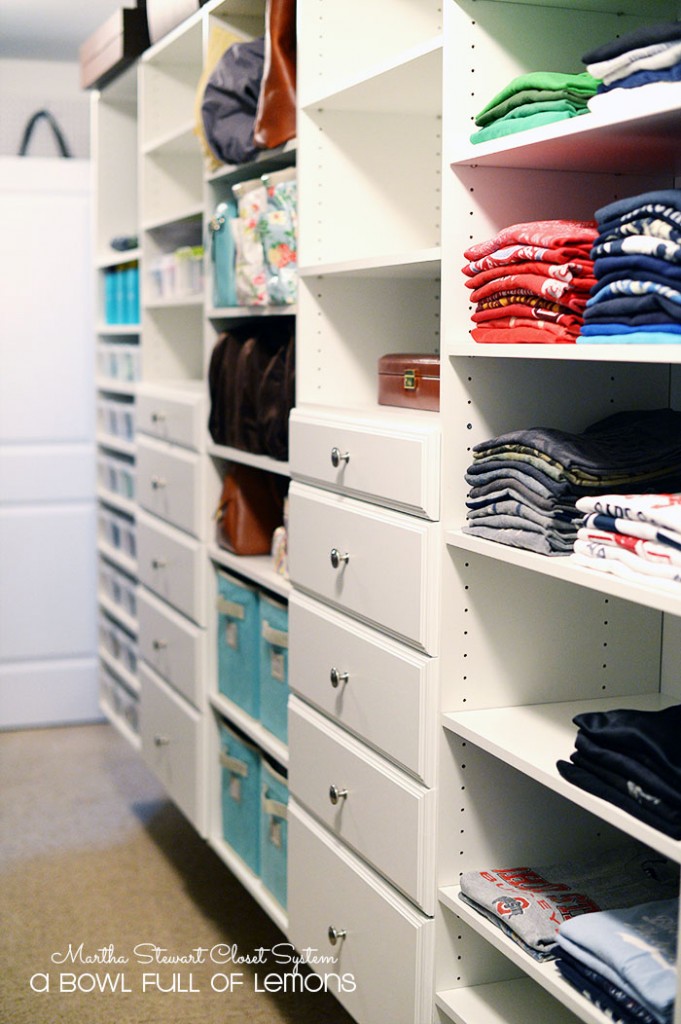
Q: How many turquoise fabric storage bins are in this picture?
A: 4